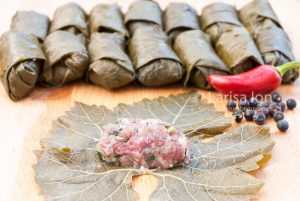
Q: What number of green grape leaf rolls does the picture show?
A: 14